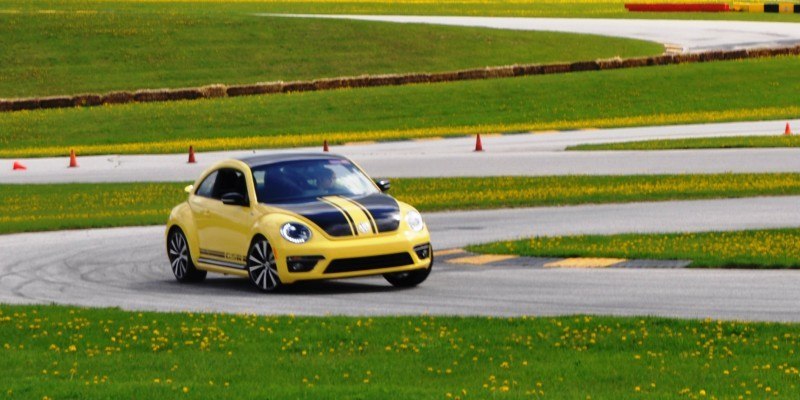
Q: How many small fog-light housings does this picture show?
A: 2